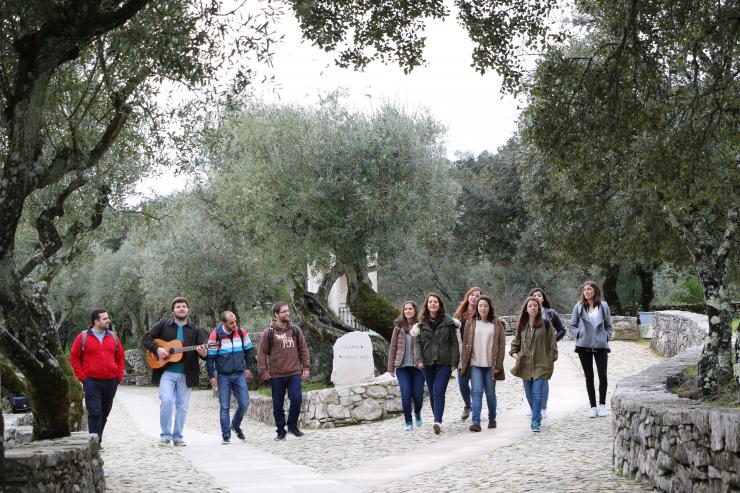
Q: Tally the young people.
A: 11